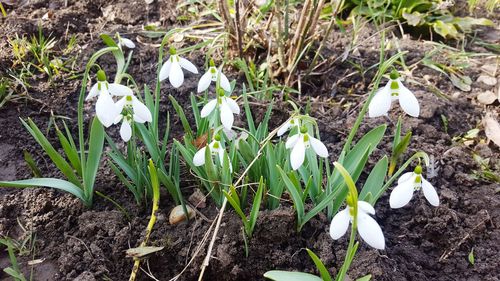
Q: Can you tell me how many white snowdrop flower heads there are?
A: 13